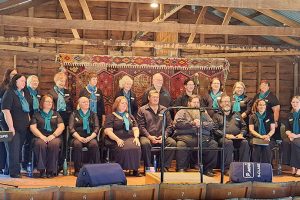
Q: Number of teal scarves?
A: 13